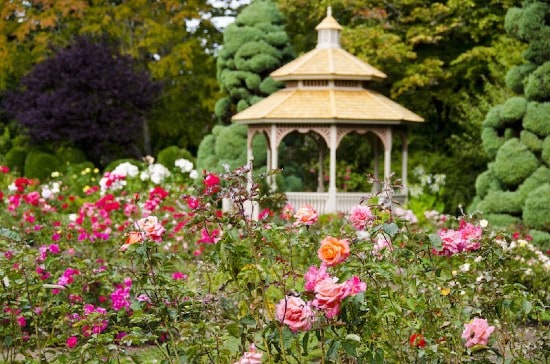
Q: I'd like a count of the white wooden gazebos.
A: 1